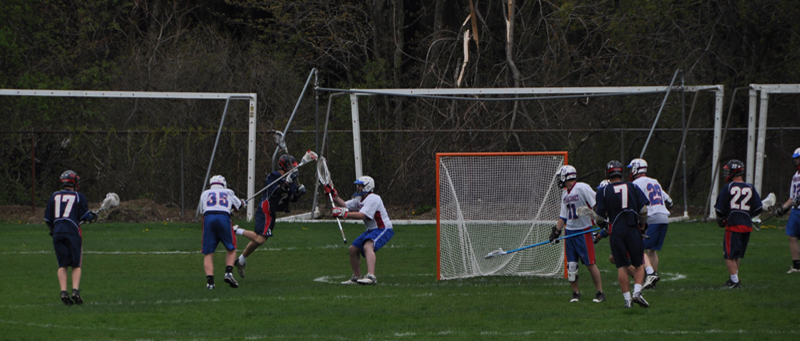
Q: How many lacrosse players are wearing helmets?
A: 10